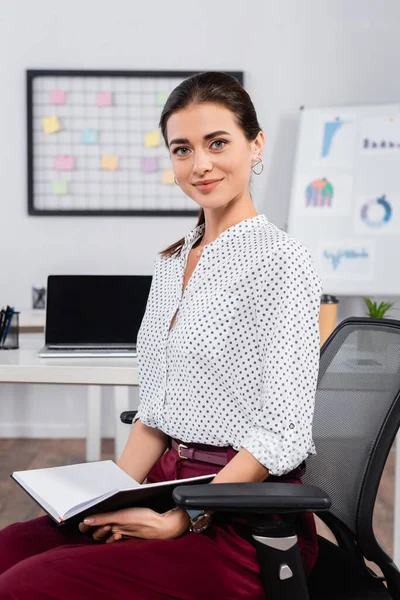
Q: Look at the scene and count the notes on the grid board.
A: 11